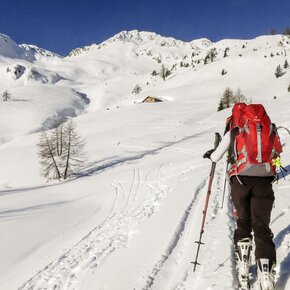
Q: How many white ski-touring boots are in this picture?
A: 2